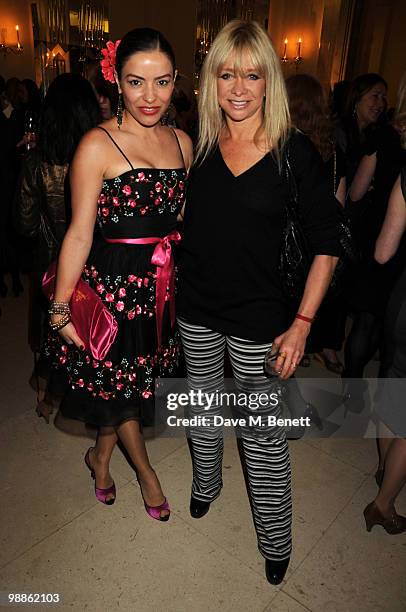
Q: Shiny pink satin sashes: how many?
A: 1